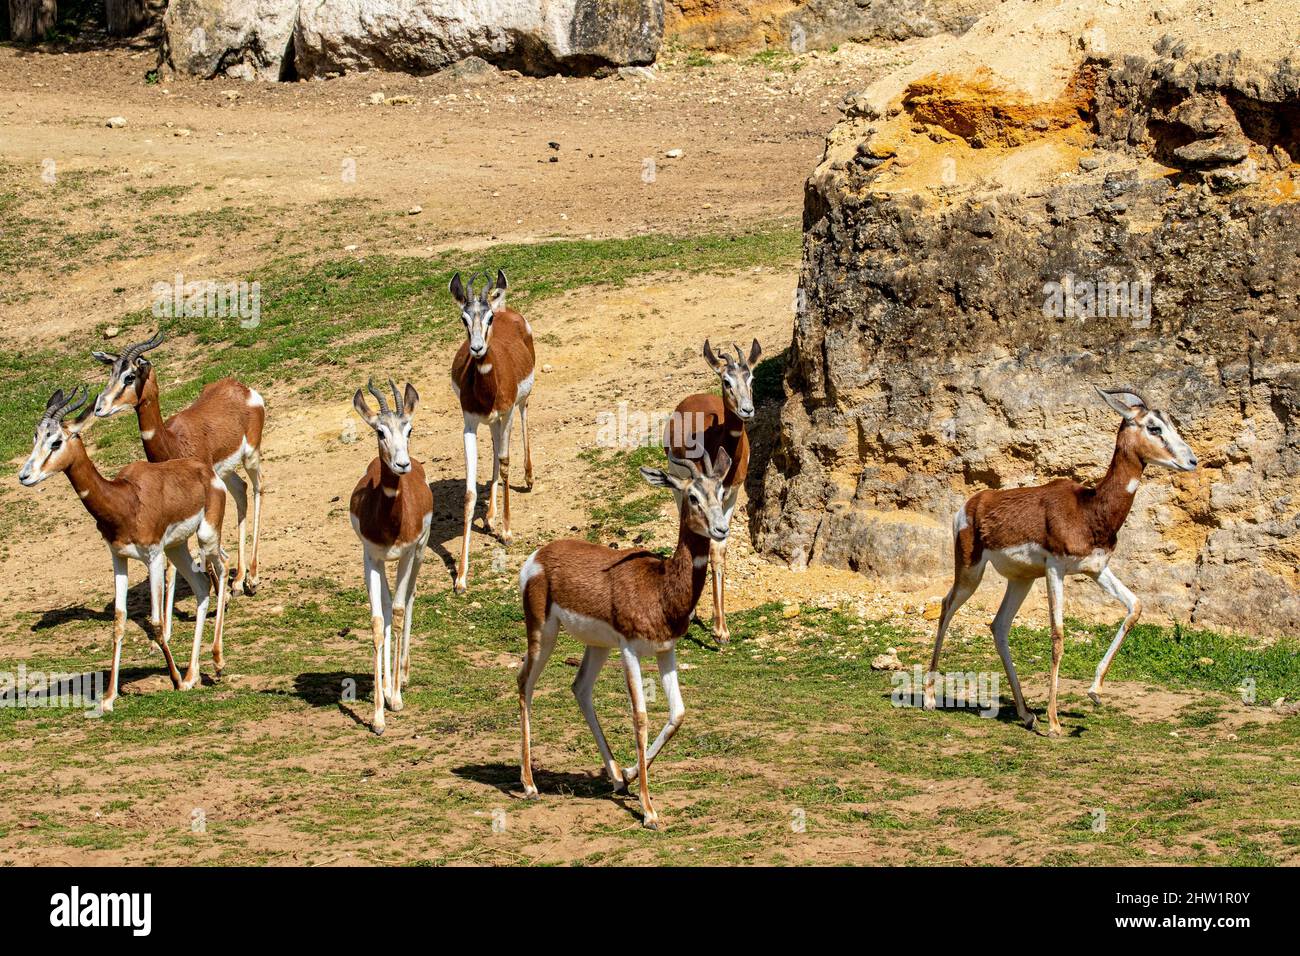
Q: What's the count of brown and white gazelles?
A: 7